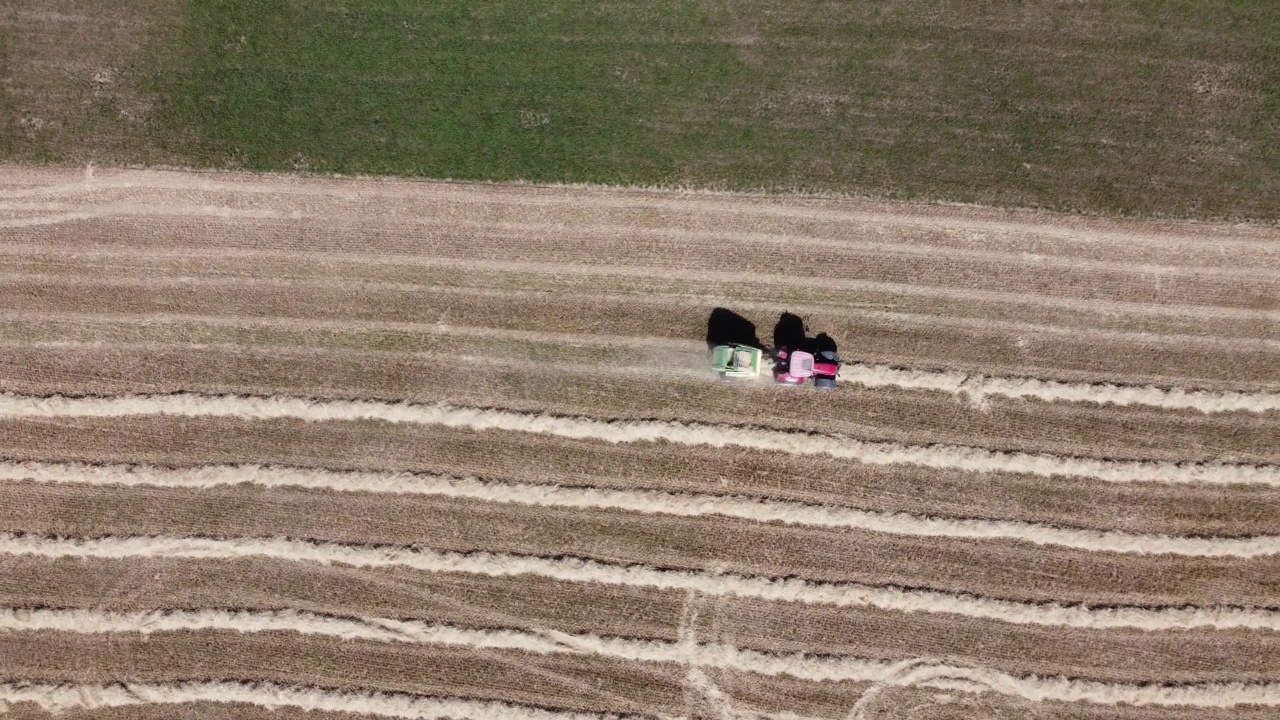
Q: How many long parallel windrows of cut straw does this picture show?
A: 6